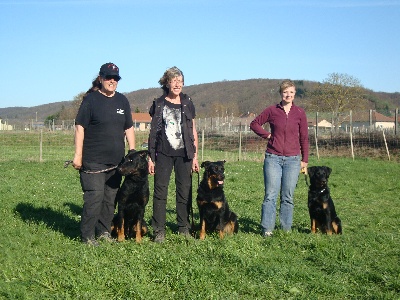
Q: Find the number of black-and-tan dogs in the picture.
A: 3